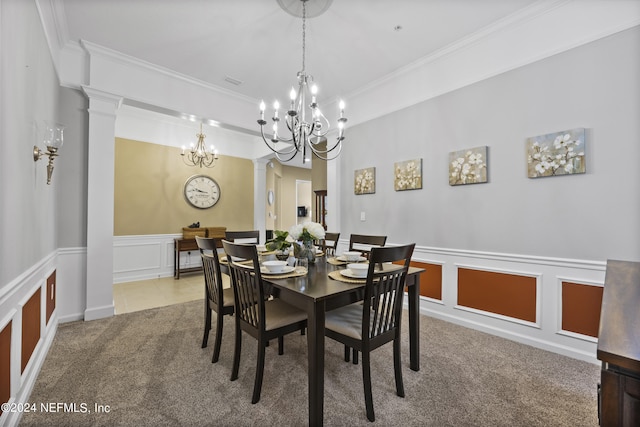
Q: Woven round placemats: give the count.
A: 6